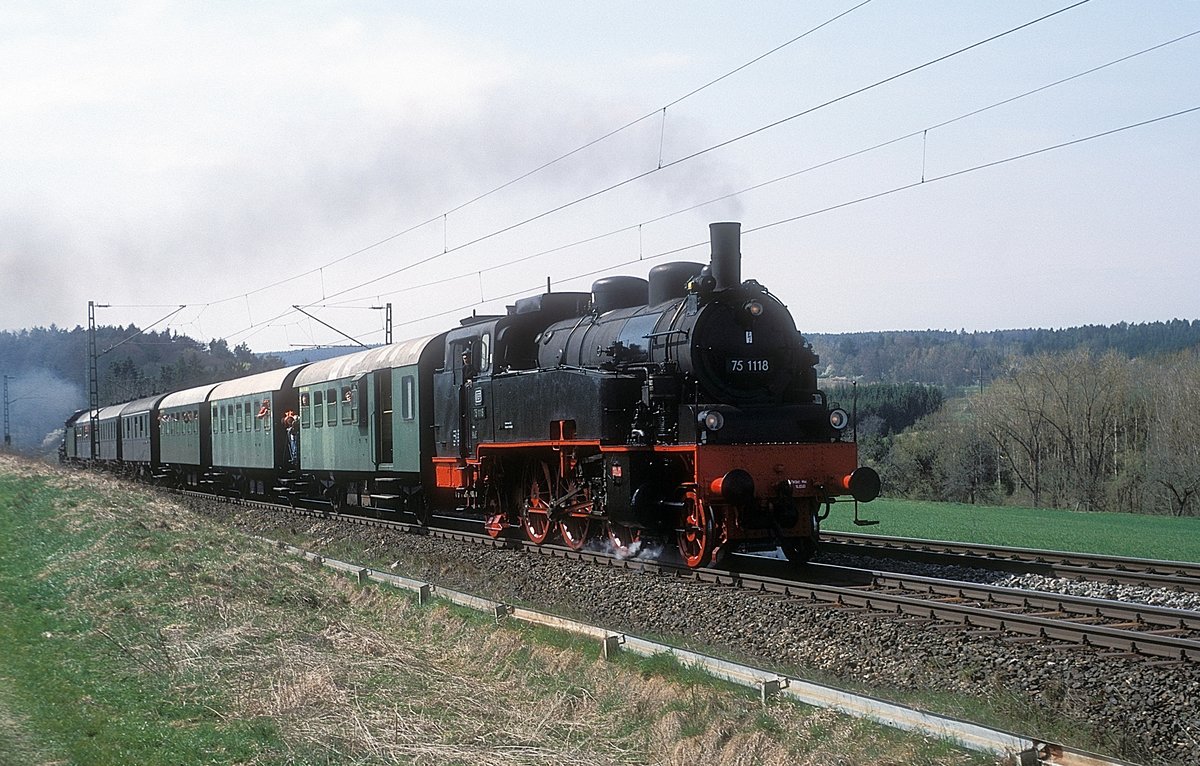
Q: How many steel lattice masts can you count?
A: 3